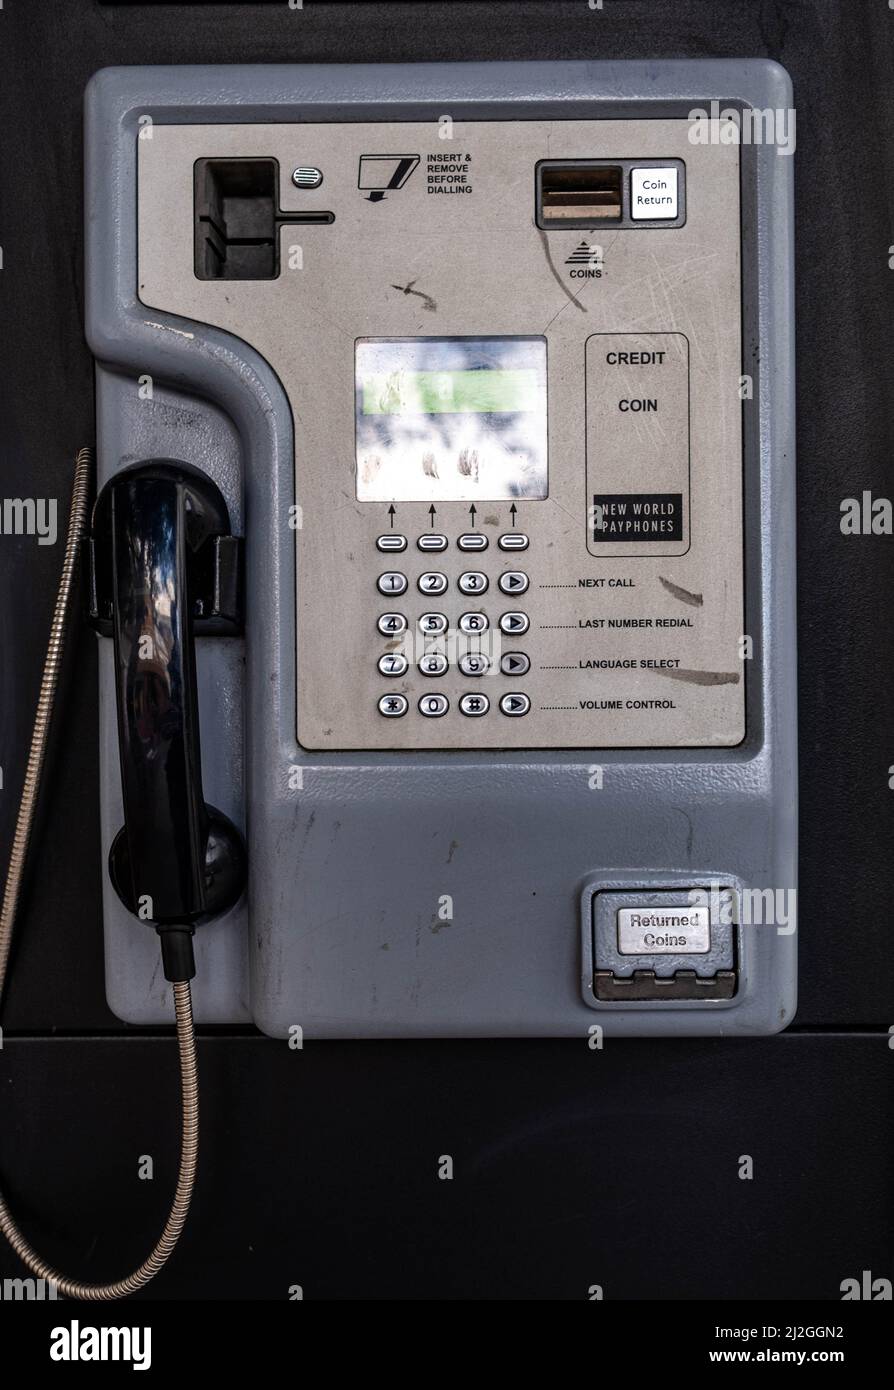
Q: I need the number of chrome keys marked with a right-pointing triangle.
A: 4